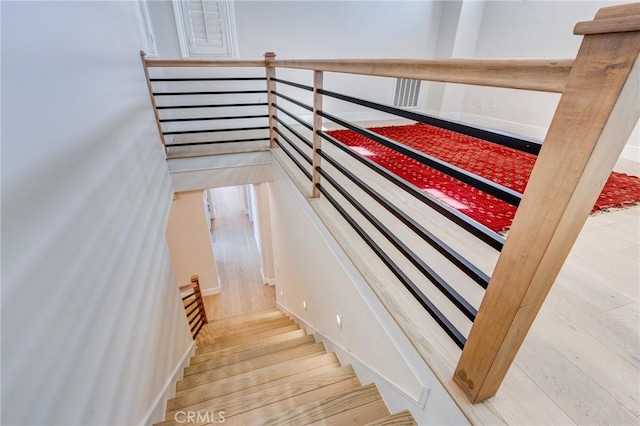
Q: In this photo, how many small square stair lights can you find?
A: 3